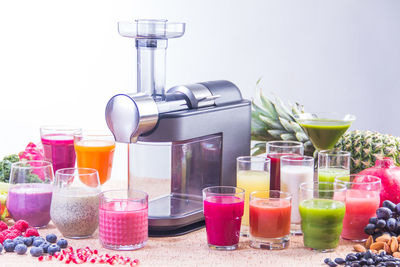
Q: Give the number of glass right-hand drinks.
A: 9